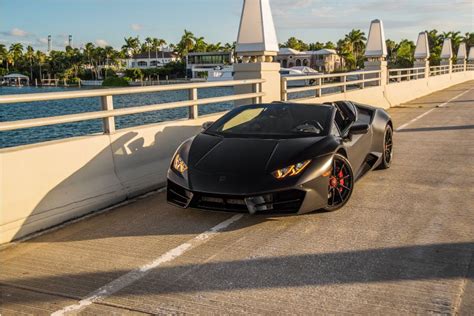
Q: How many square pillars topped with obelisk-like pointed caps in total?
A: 6